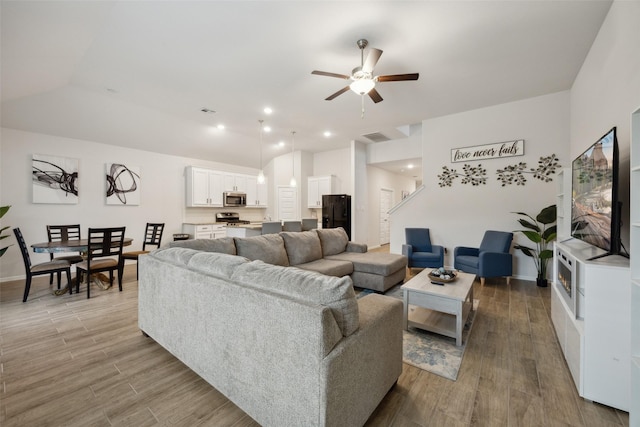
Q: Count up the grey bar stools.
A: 3